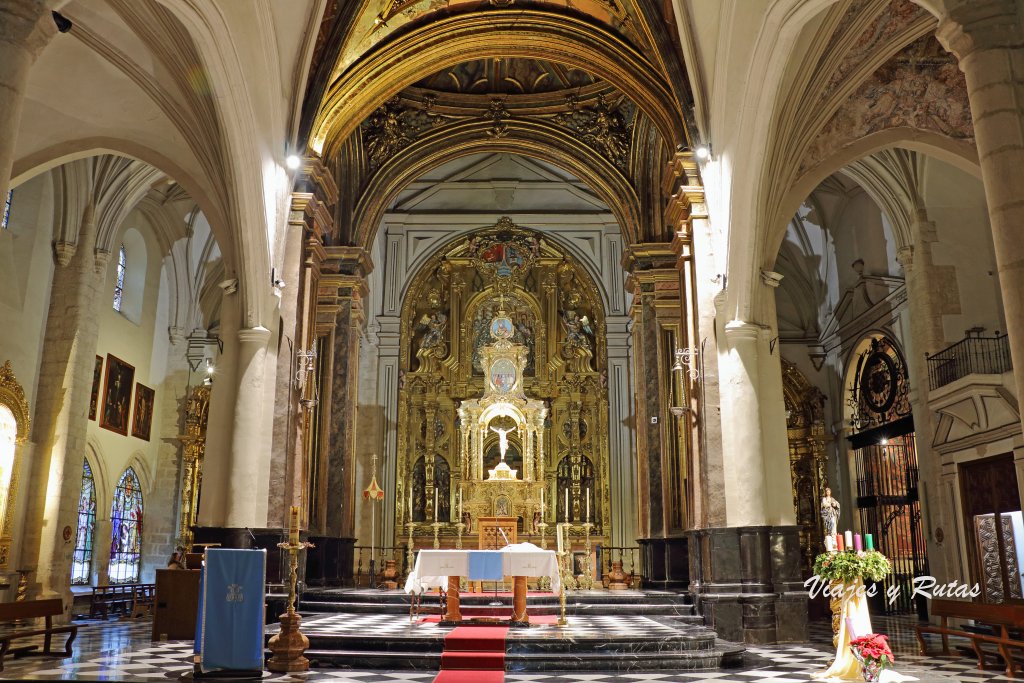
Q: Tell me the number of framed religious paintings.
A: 3